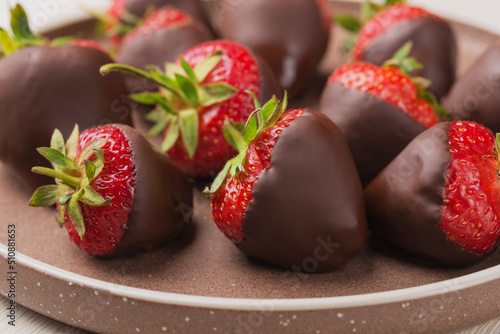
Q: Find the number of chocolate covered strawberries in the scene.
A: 11